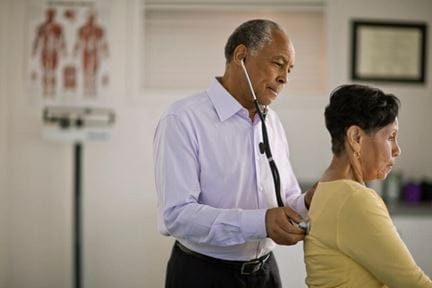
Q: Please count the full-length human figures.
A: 2